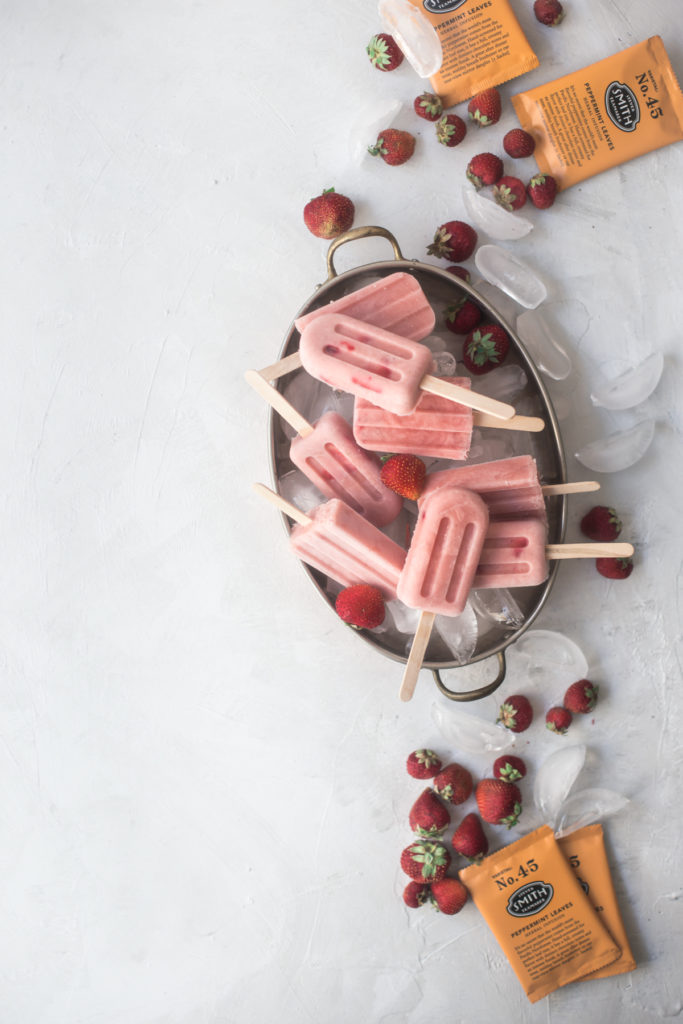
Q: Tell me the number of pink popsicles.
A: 8